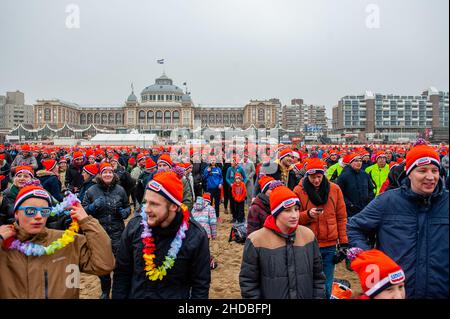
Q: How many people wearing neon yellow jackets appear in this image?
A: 2